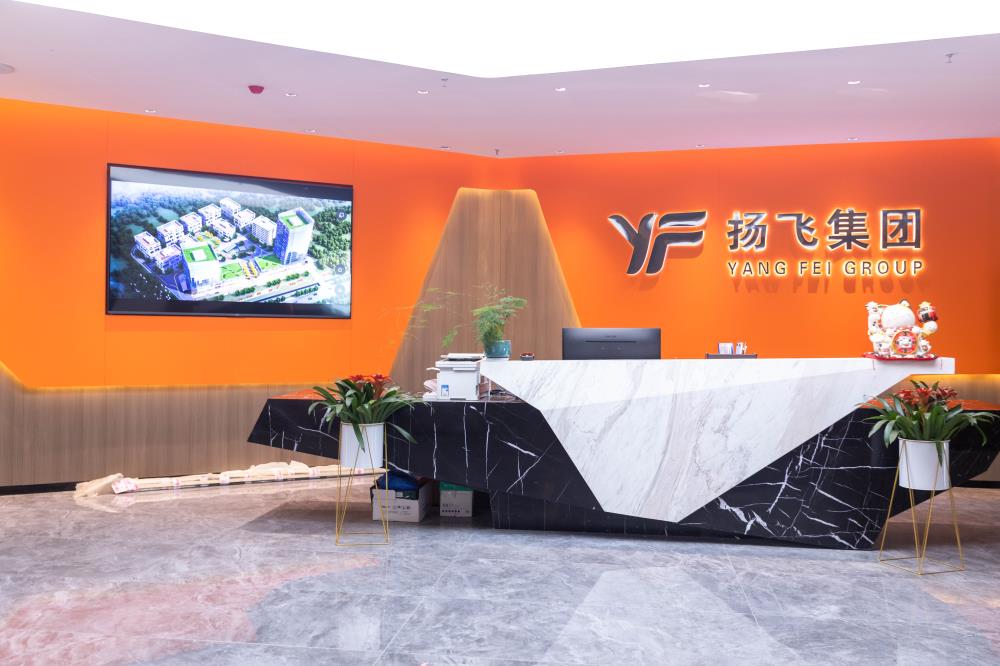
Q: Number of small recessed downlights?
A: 11